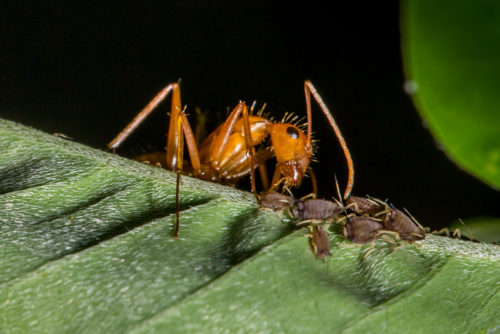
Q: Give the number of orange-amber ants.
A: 1